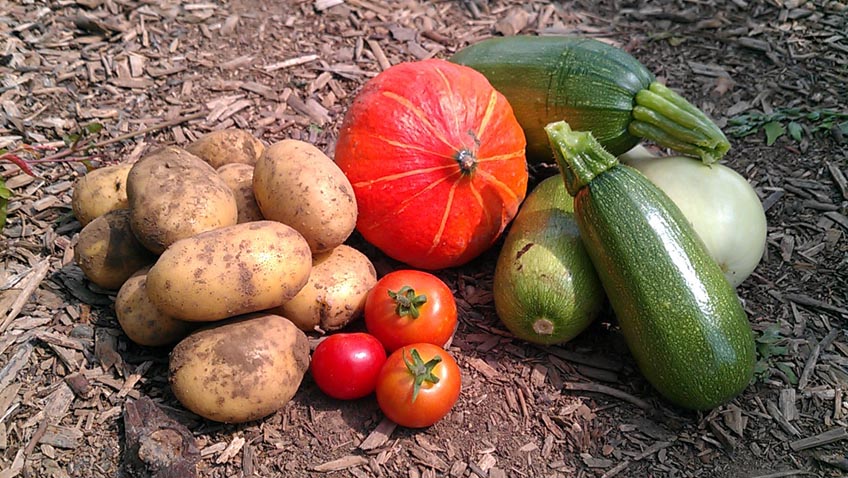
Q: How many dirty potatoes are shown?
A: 10